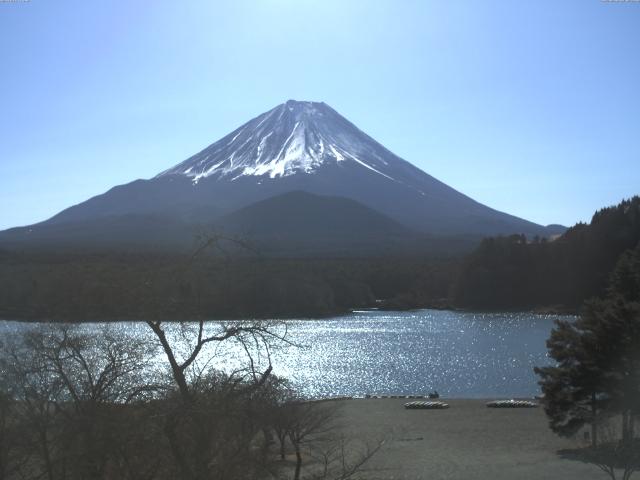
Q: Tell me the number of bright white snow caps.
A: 1